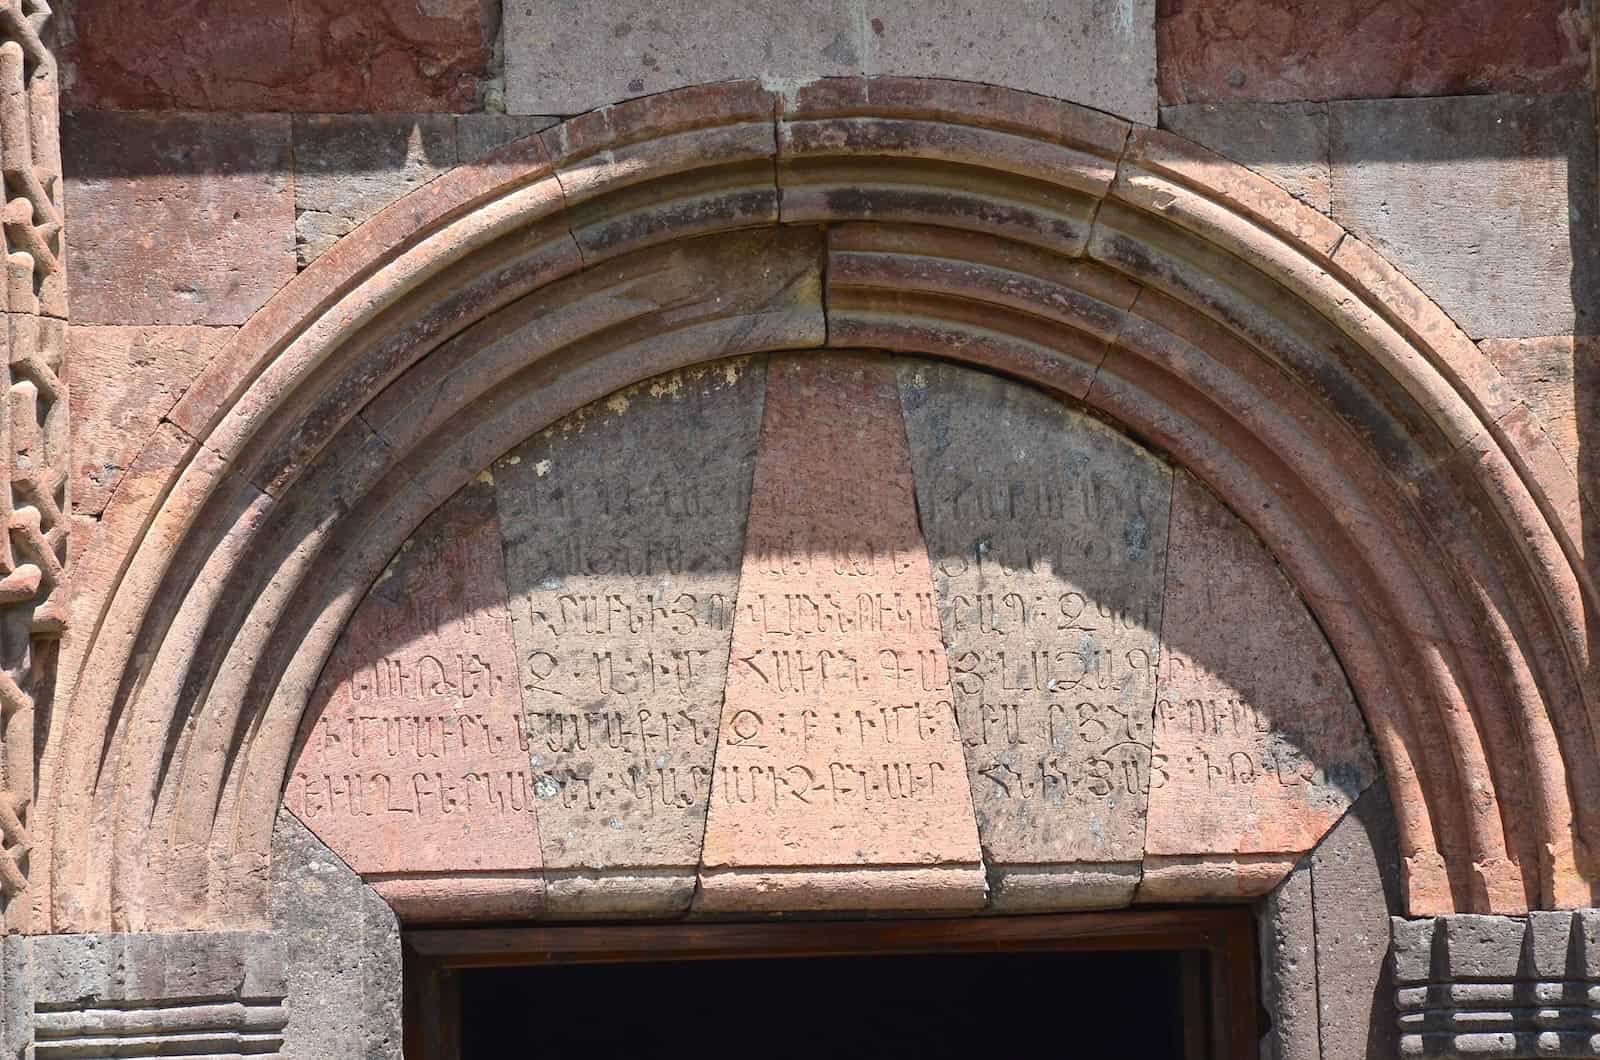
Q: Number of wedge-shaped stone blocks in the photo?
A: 5